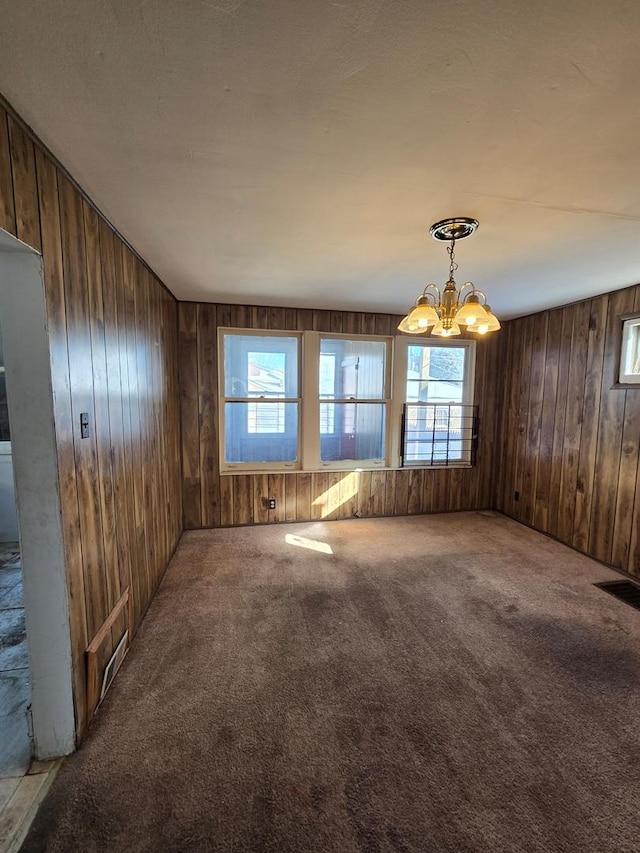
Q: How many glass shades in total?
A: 5